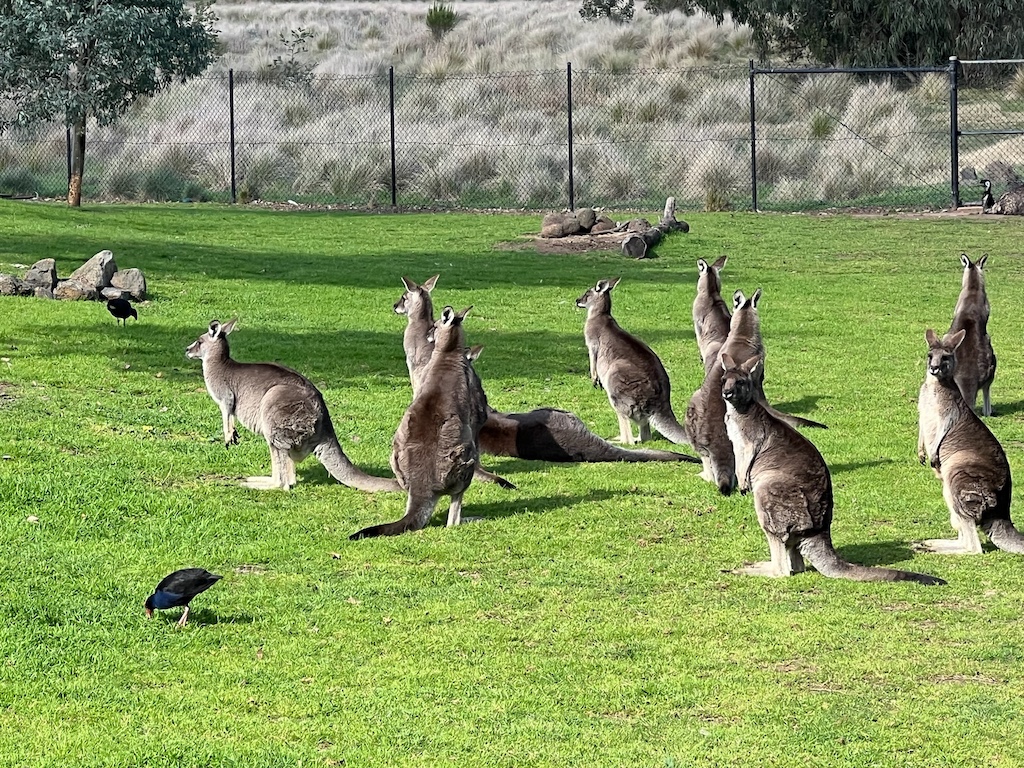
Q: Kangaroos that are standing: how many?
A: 9